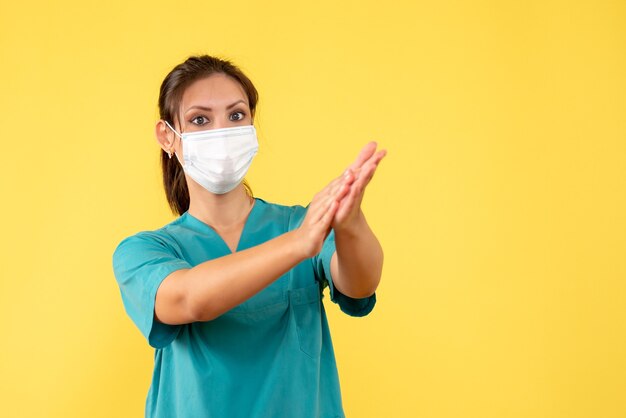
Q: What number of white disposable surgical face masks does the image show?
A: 1